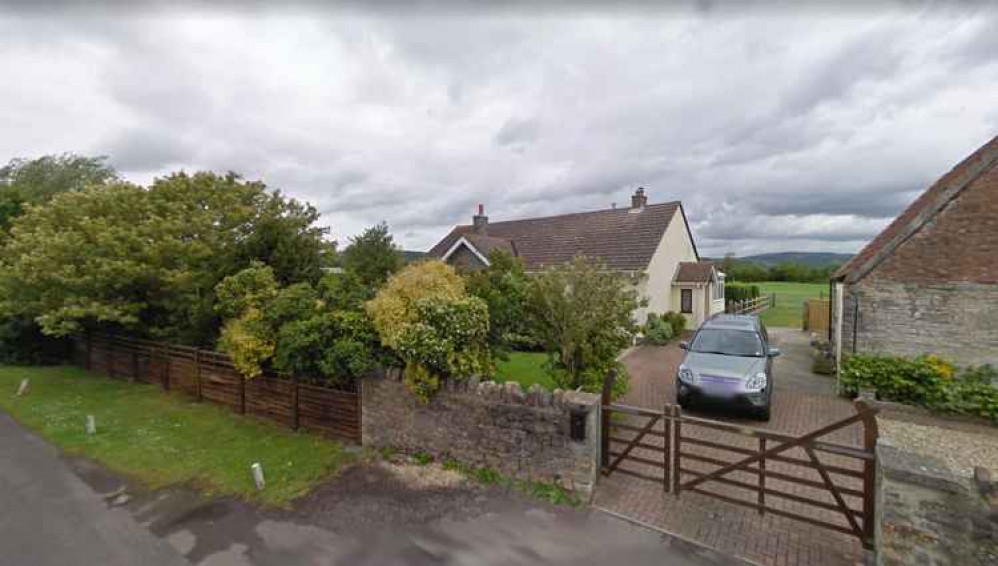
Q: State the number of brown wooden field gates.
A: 2